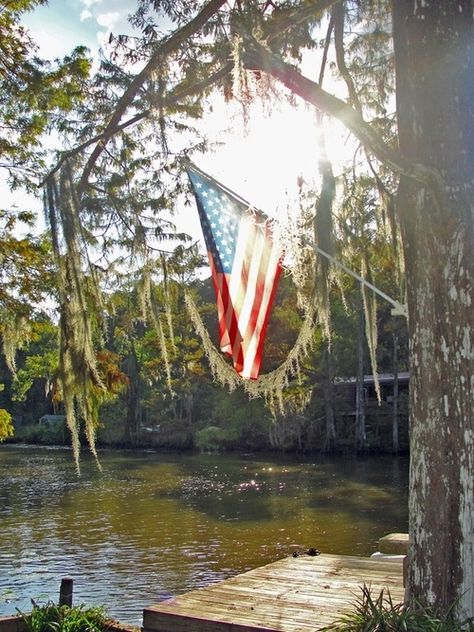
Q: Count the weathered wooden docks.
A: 1